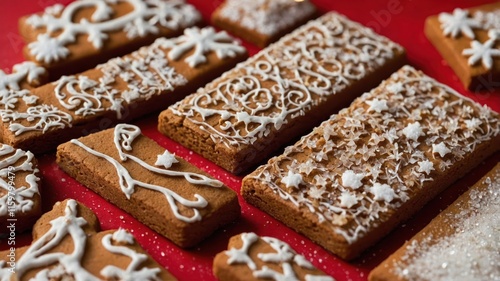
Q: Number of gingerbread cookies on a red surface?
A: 12